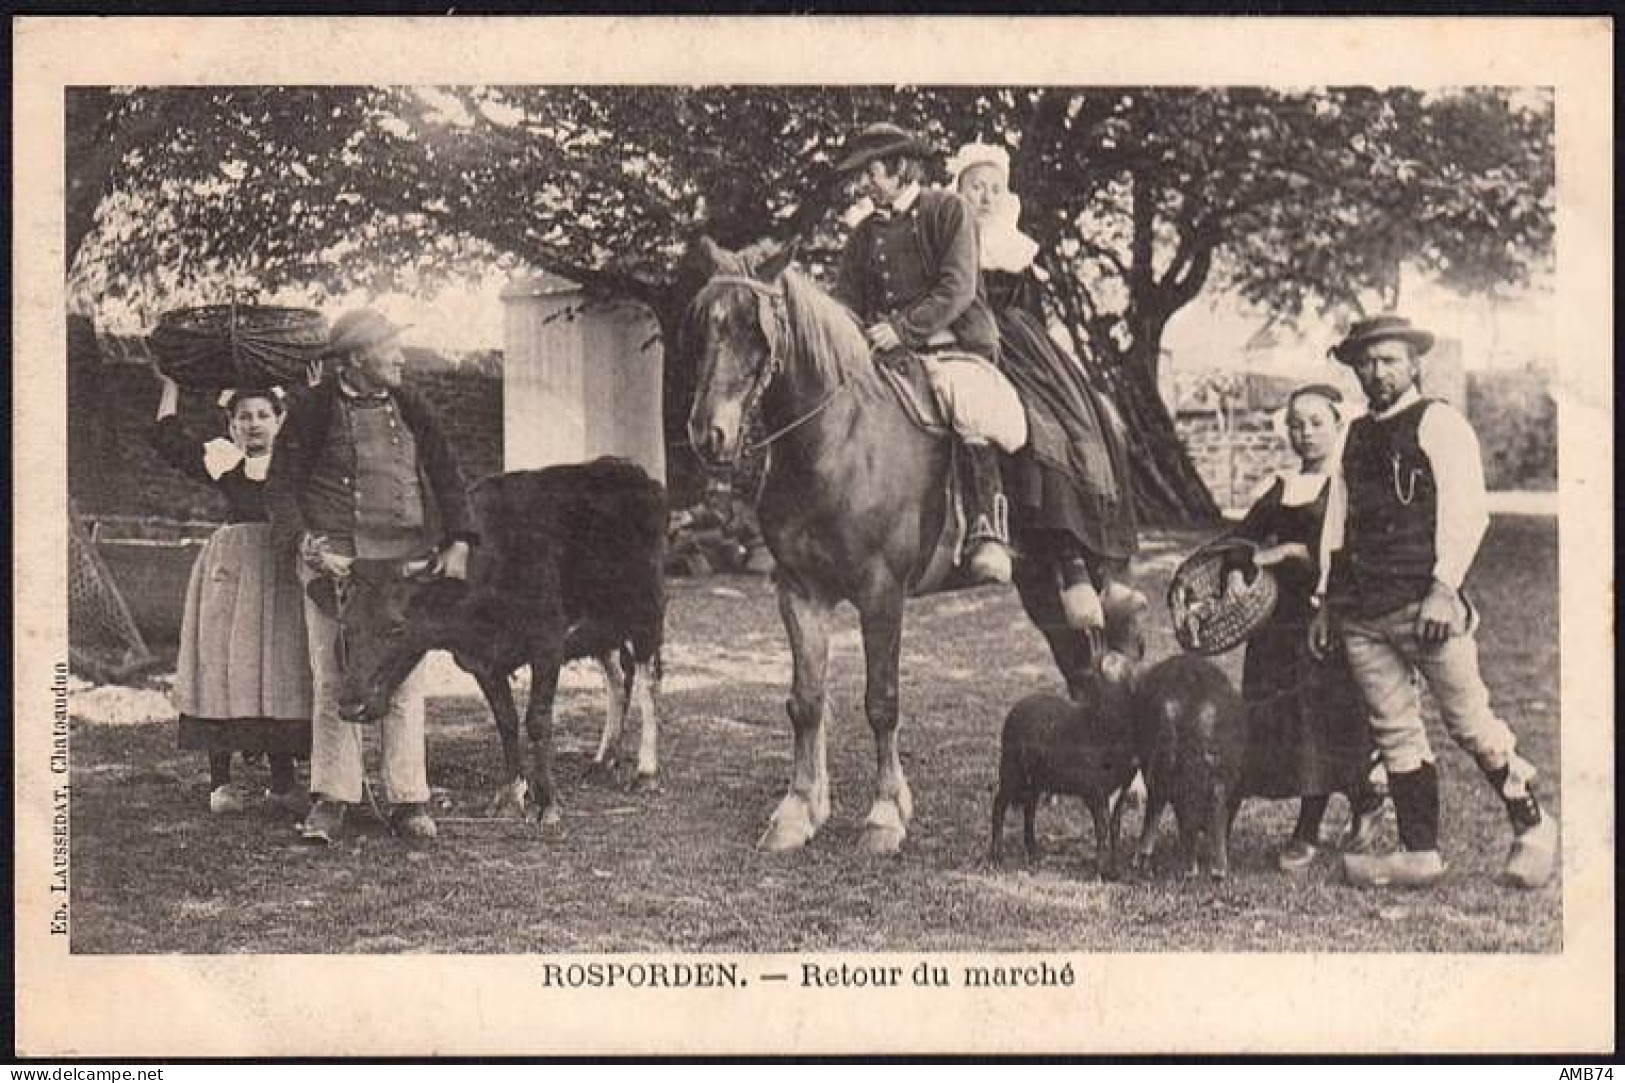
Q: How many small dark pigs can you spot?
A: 2